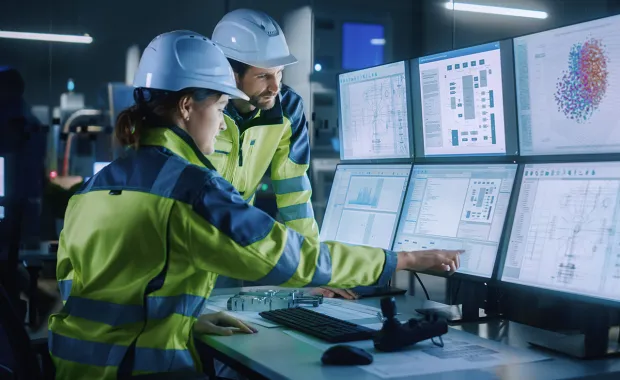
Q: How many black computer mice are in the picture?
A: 1